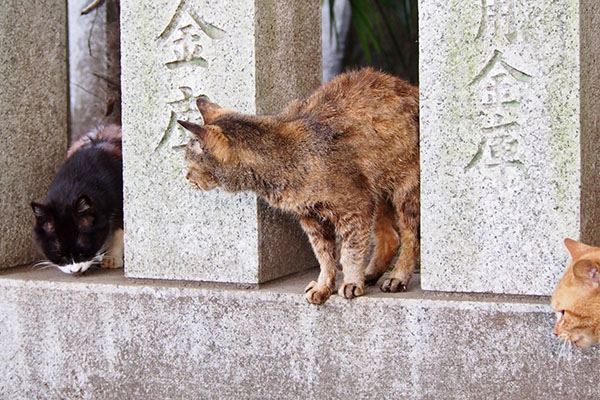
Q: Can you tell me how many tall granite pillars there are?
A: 3